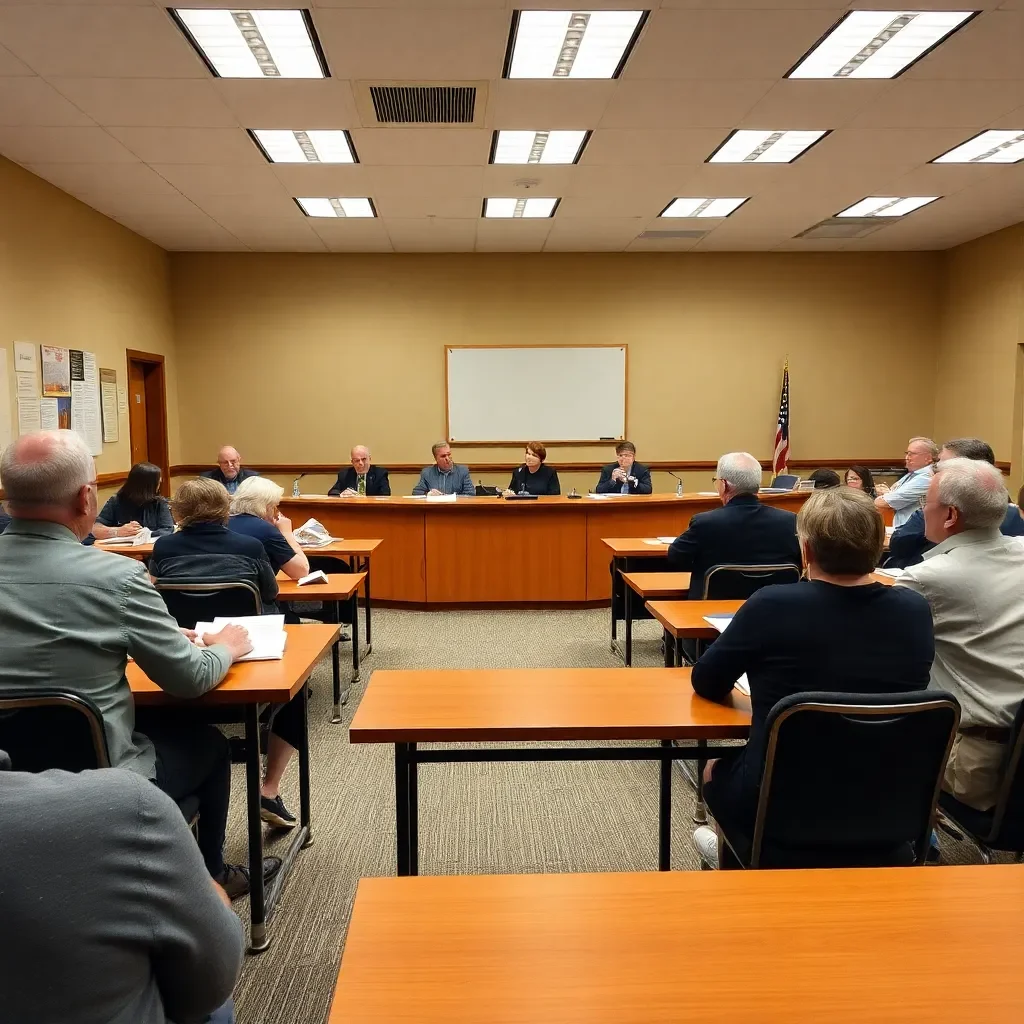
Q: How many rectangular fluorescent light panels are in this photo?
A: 11